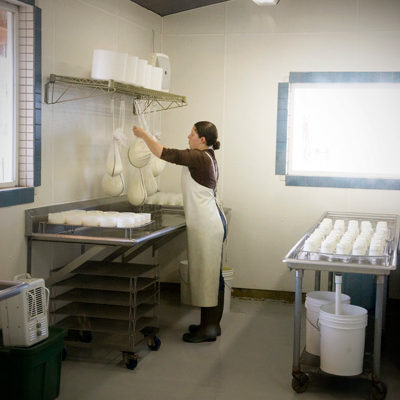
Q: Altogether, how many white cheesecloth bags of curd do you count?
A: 6